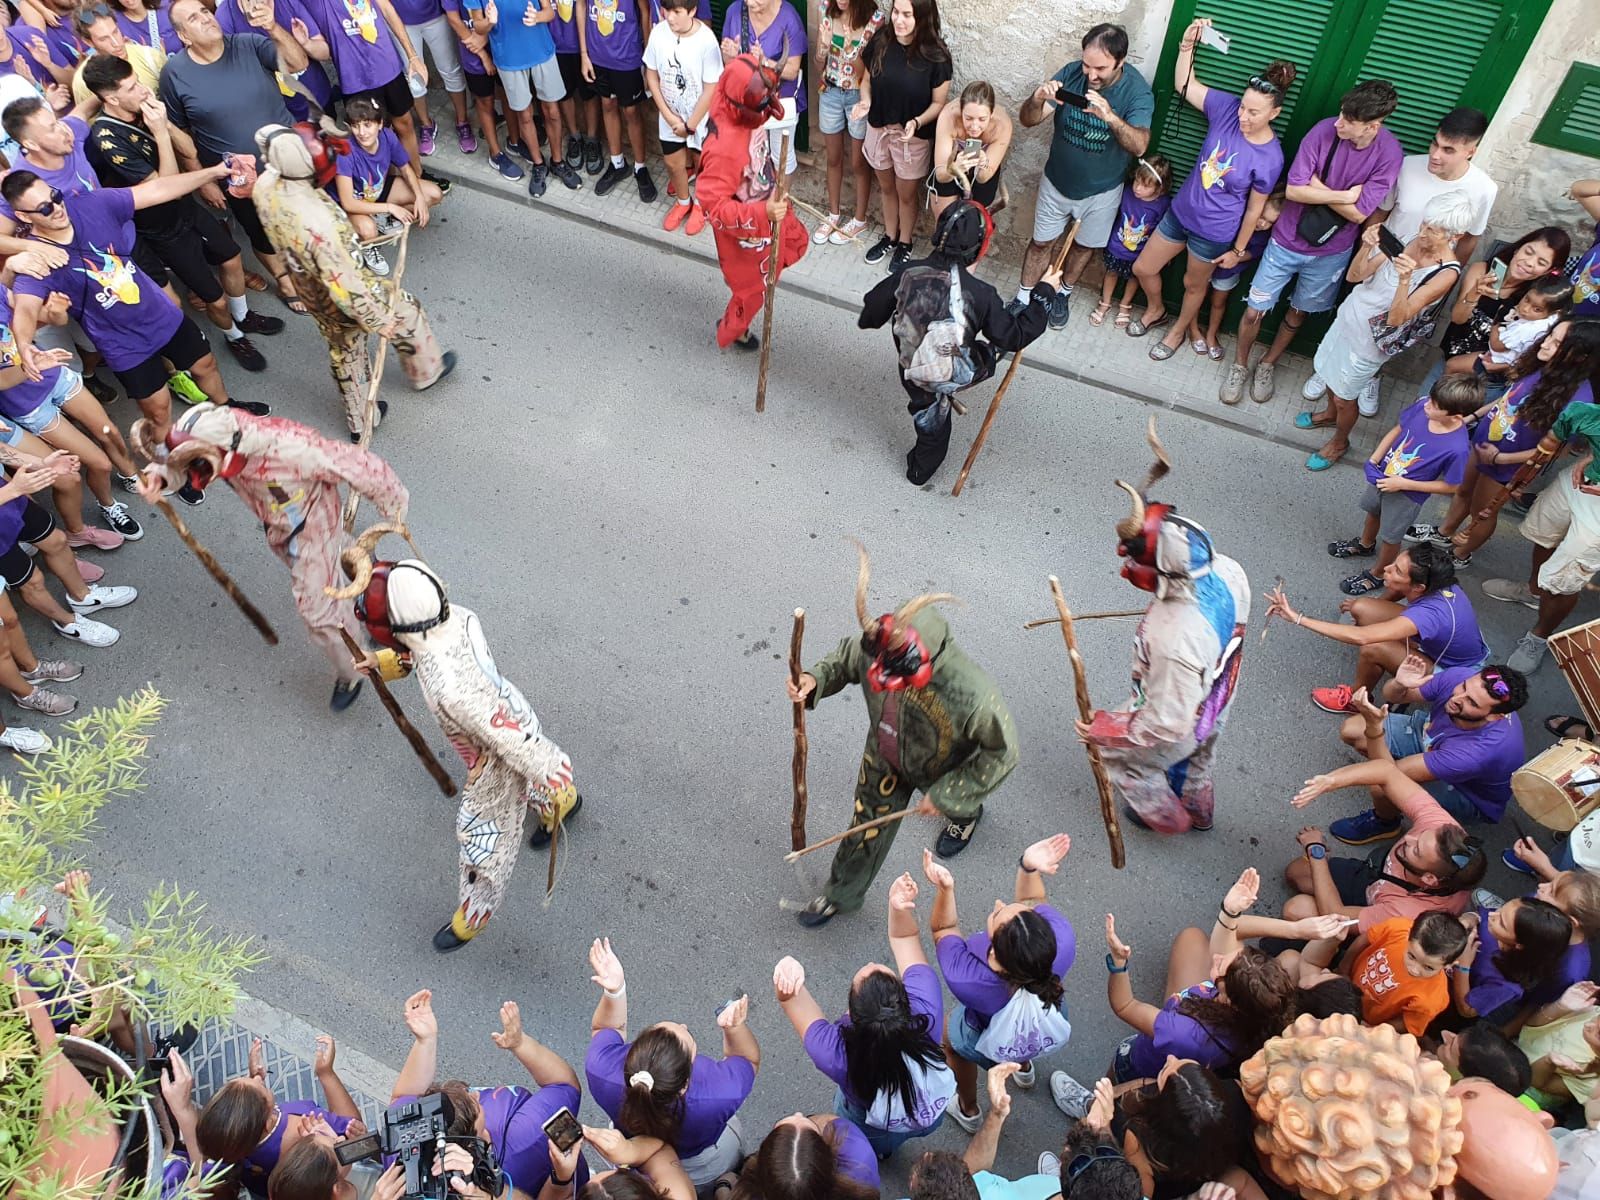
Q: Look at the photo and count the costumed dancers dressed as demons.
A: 7